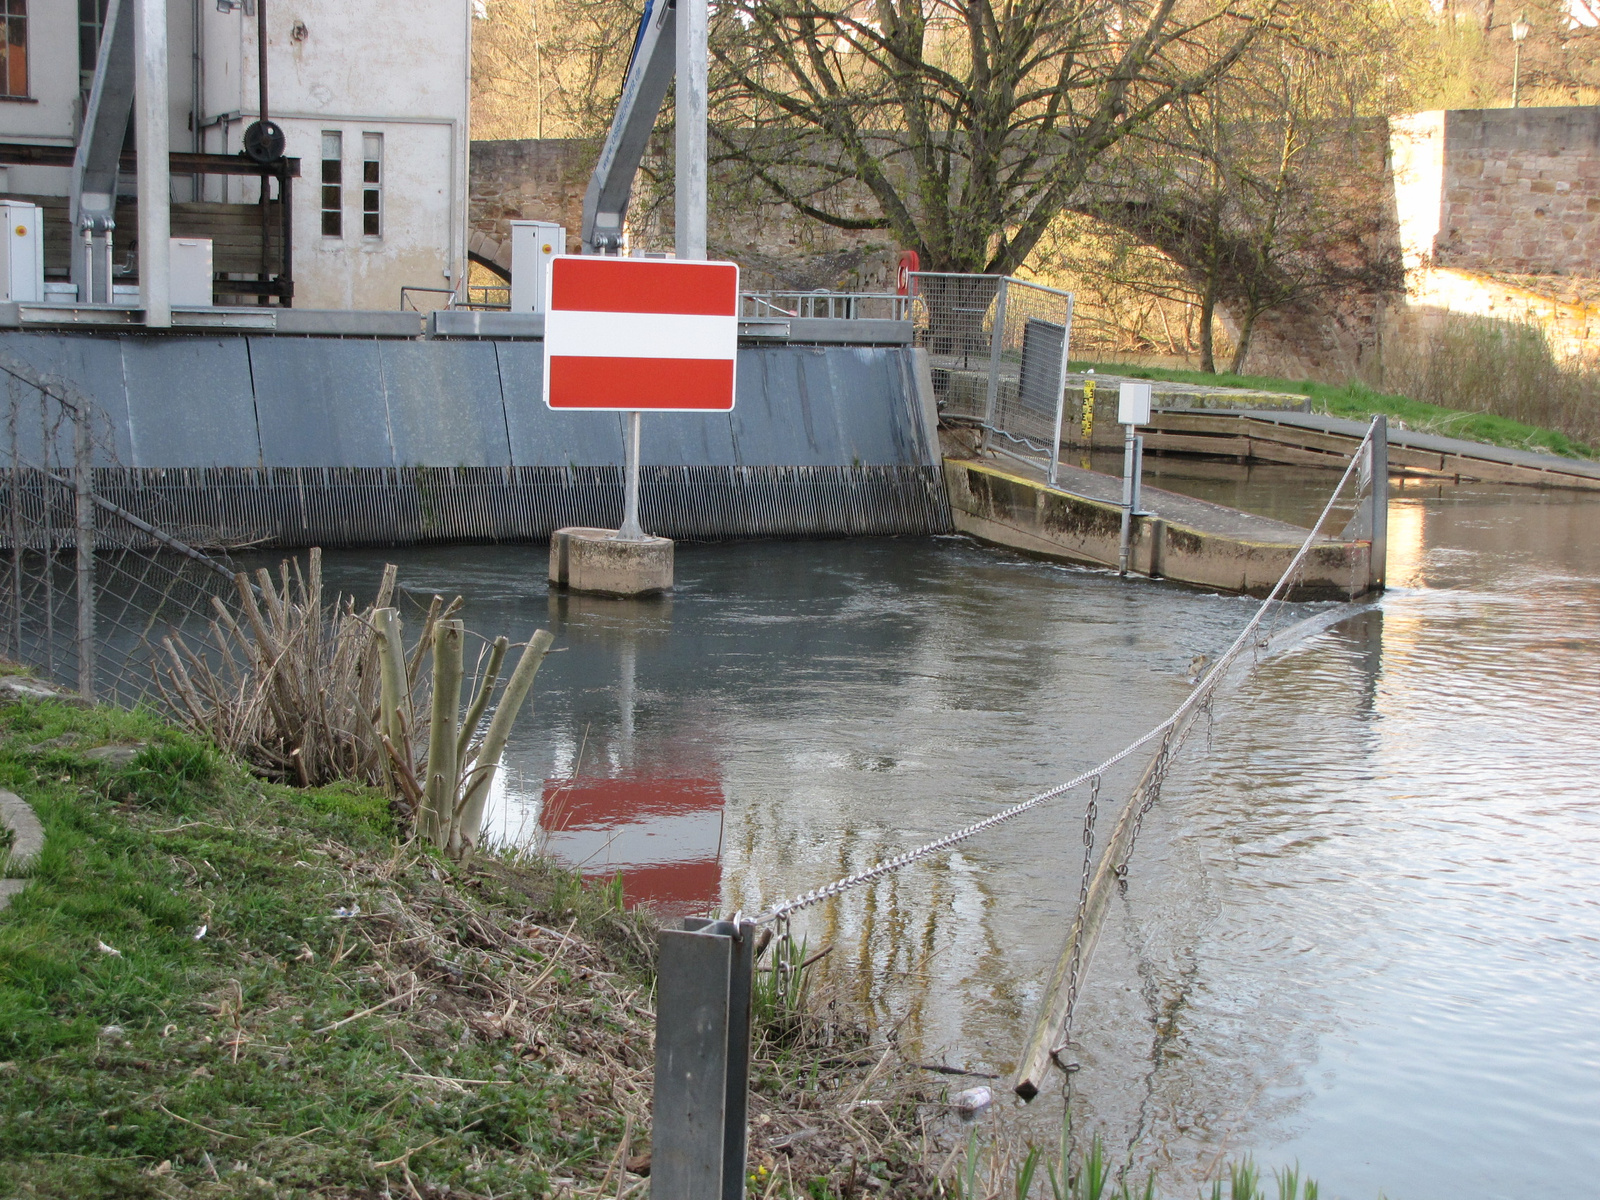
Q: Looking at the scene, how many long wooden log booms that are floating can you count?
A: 1